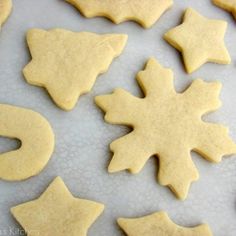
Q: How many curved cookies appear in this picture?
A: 1